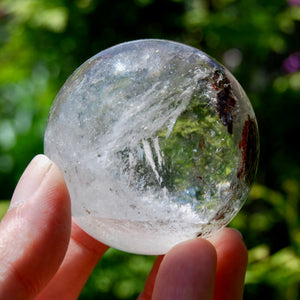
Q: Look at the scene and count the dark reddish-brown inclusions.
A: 2